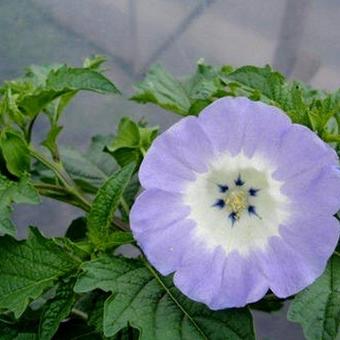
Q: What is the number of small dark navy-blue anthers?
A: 6